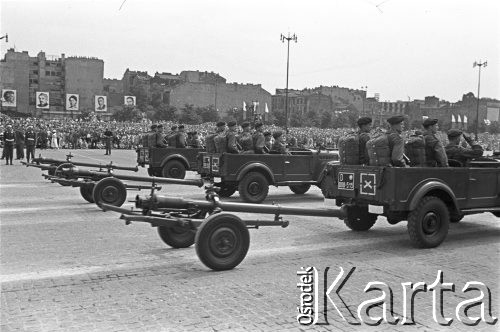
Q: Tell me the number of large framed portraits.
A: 5